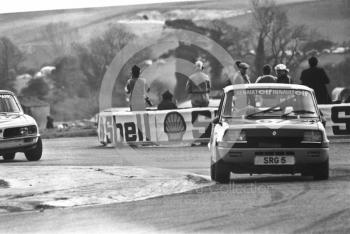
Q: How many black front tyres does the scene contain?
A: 3